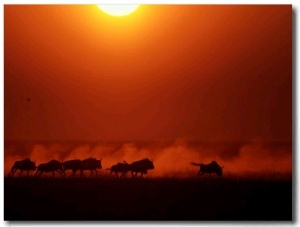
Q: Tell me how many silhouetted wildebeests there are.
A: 7